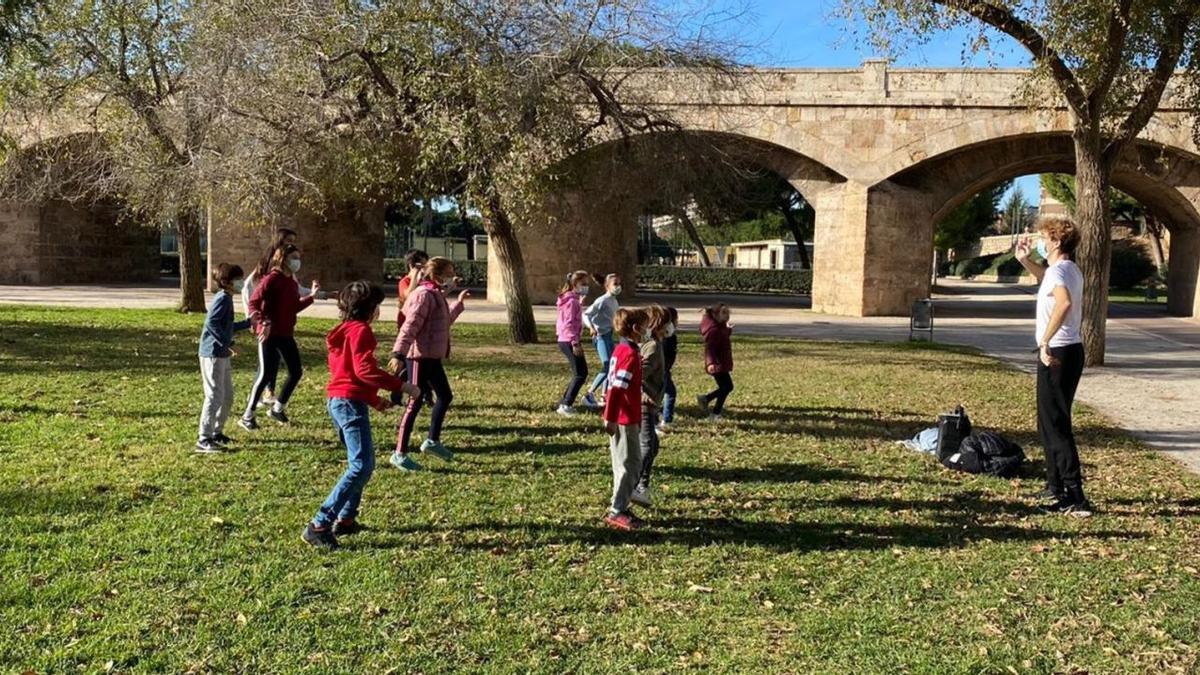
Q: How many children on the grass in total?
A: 12